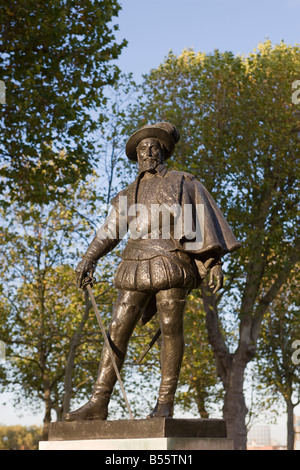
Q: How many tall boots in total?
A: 2